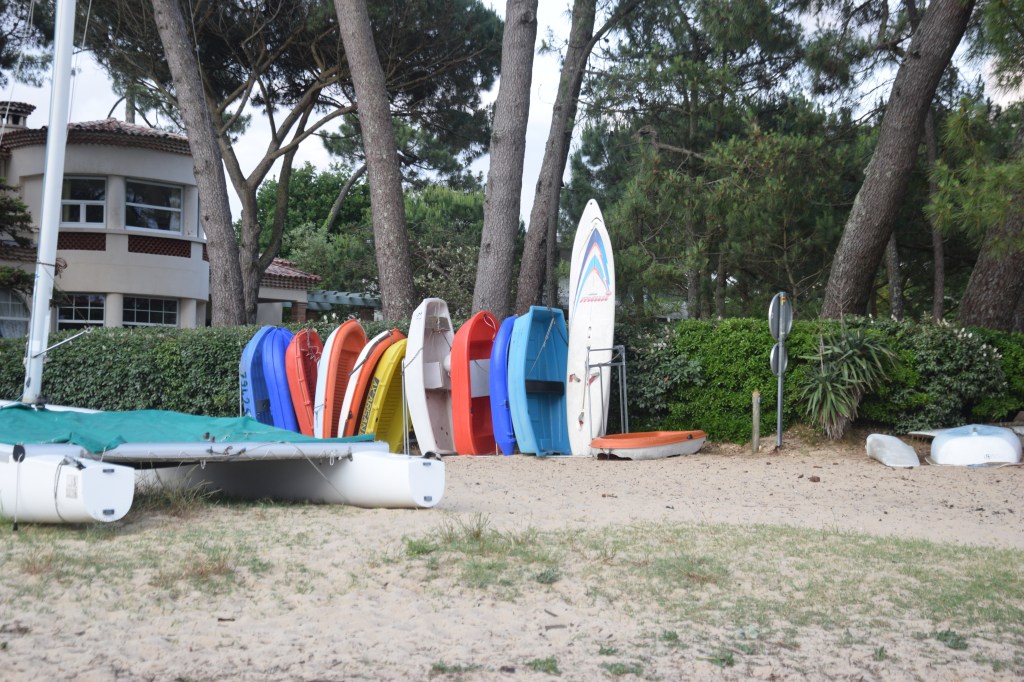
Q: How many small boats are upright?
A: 10